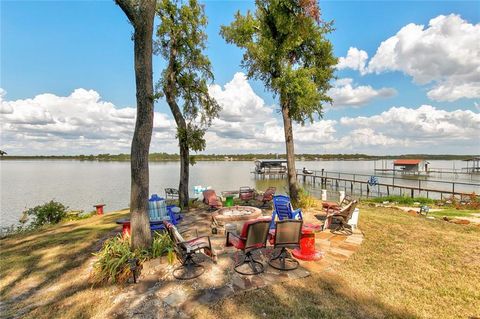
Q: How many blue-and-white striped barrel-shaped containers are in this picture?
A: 0